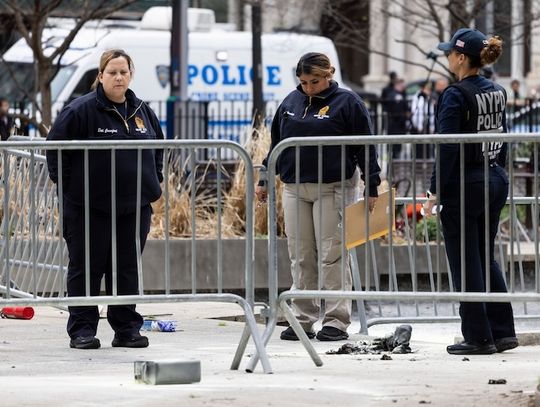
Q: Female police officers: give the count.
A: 3